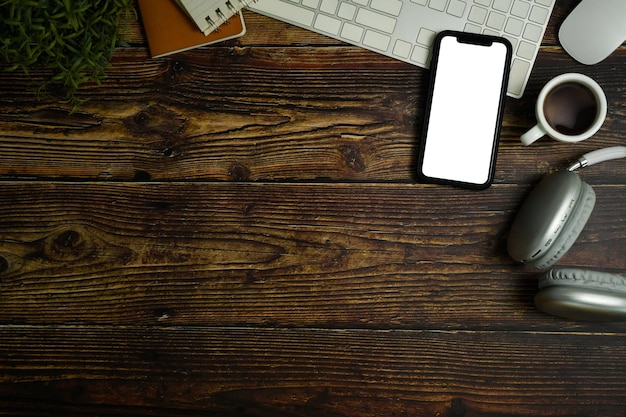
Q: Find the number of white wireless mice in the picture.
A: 1